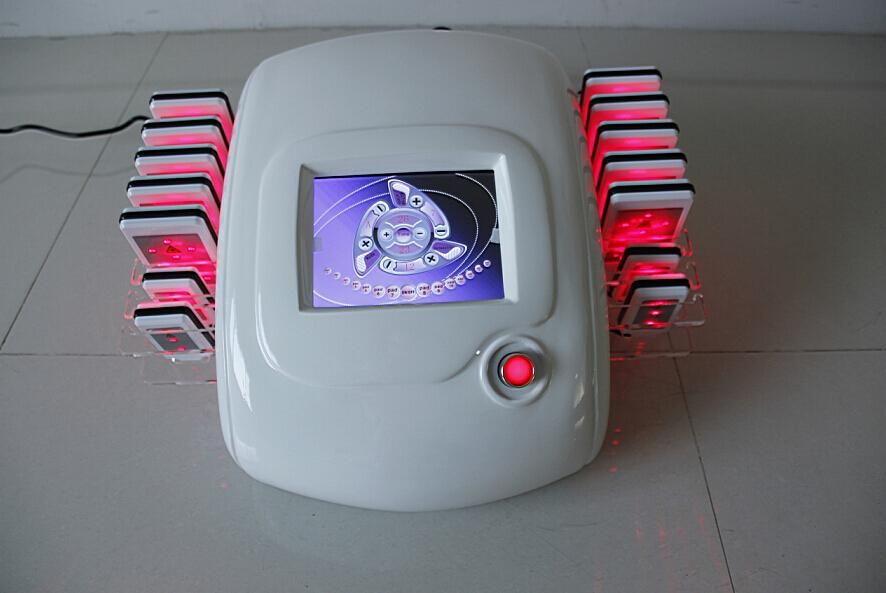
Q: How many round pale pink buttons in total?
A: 15